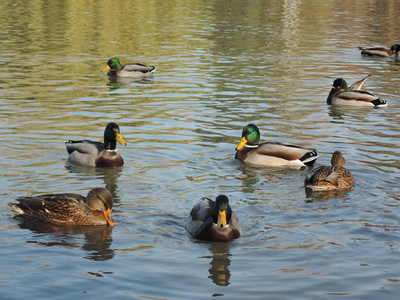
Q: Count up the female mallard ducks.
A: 2